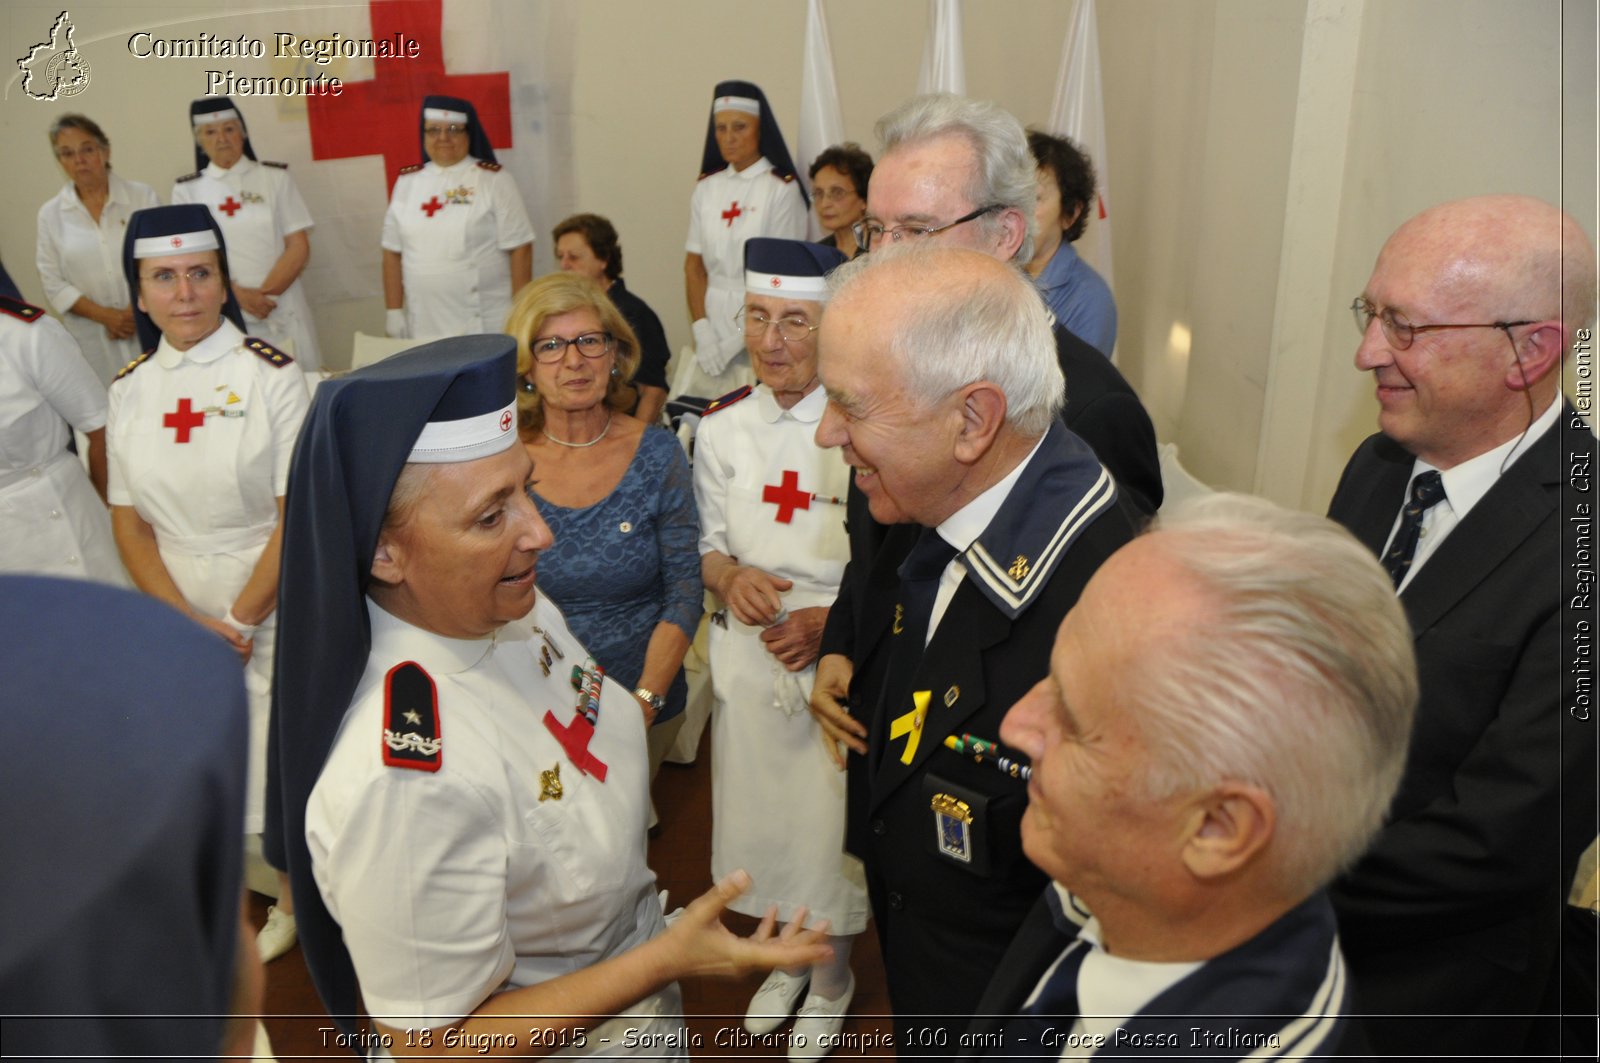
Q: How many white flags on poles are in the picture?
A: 3